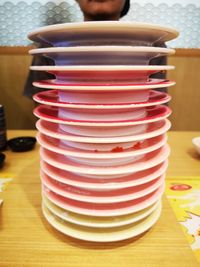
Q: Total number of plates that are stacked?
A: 14